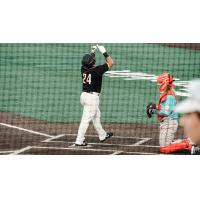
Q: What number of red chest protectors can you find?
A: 1